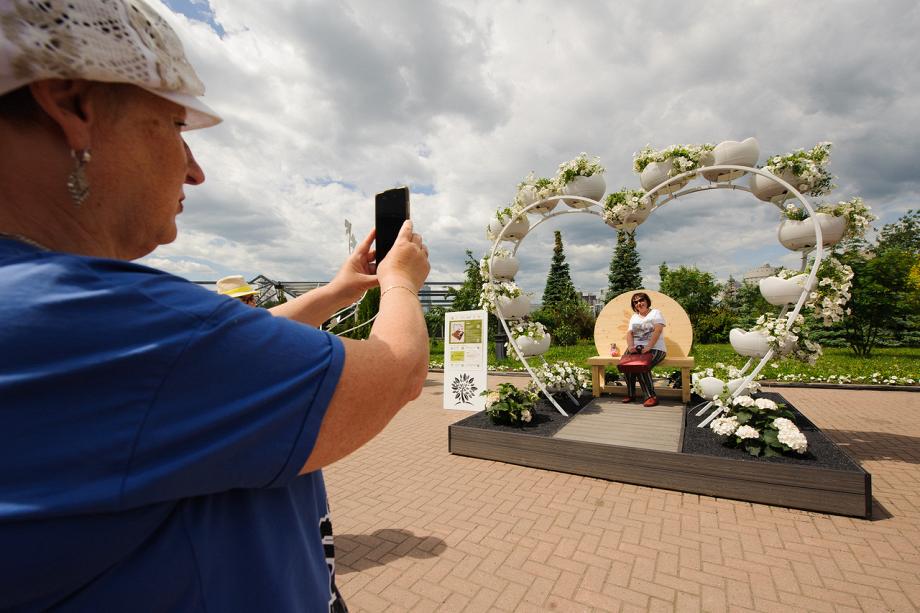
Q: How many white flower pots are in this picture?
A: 15